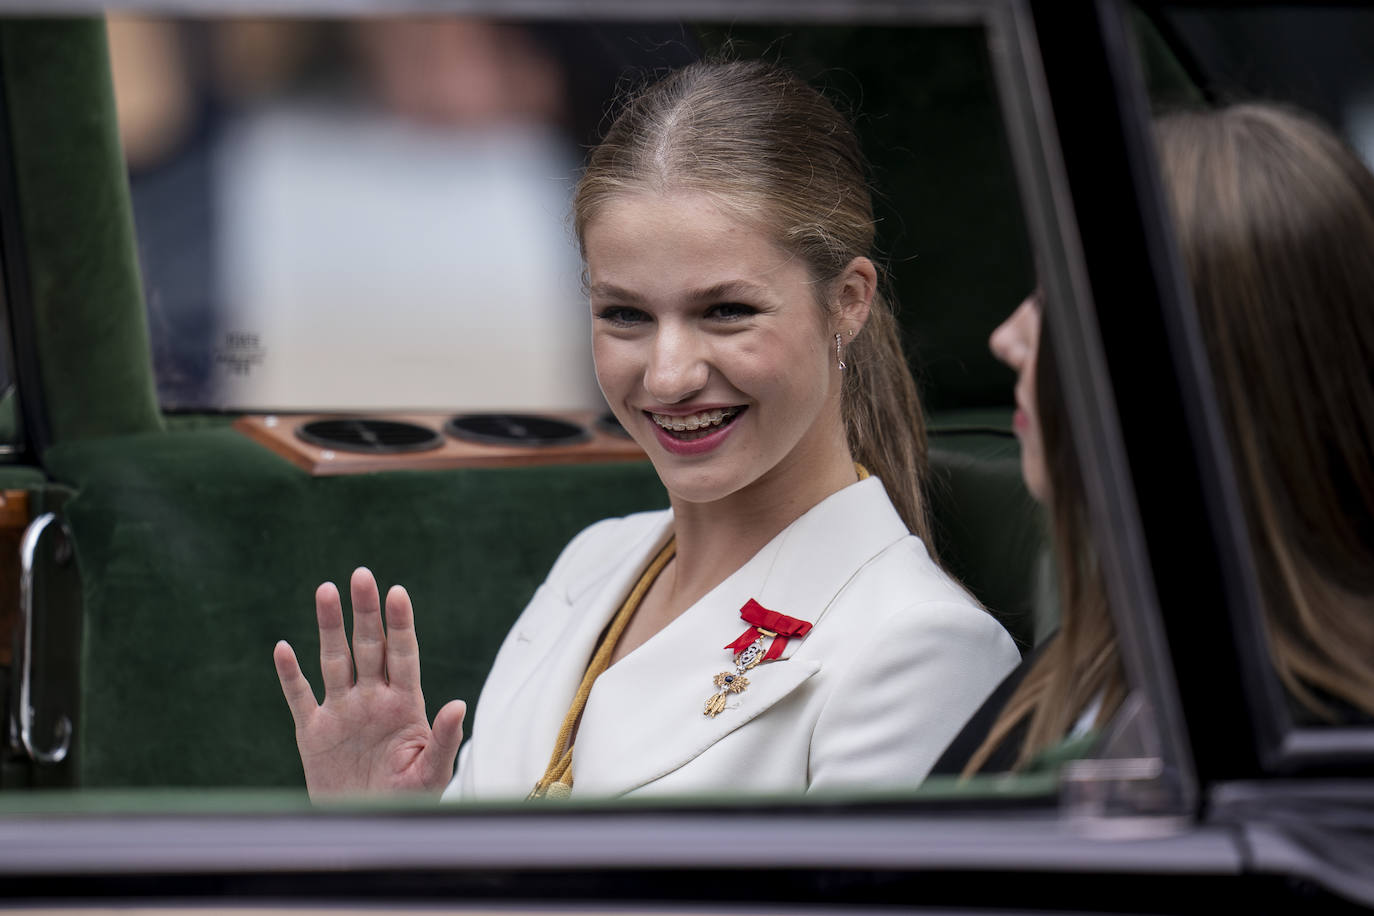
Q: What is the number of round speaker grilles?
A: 3